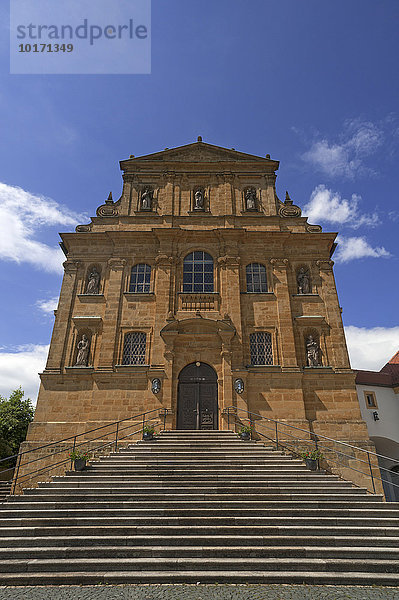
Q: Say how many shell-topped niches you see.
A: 7